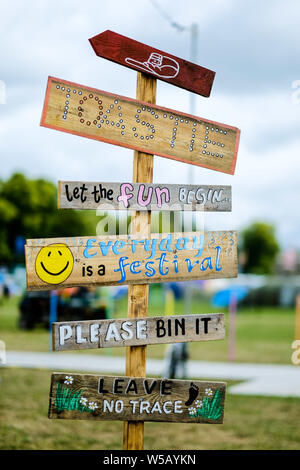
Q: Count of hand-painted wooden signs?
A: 6